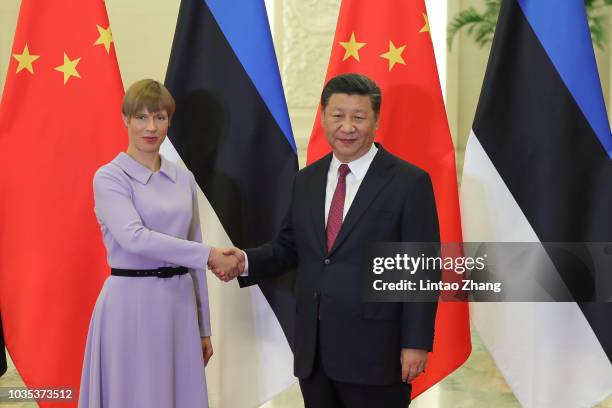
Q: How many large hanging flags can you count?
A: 4